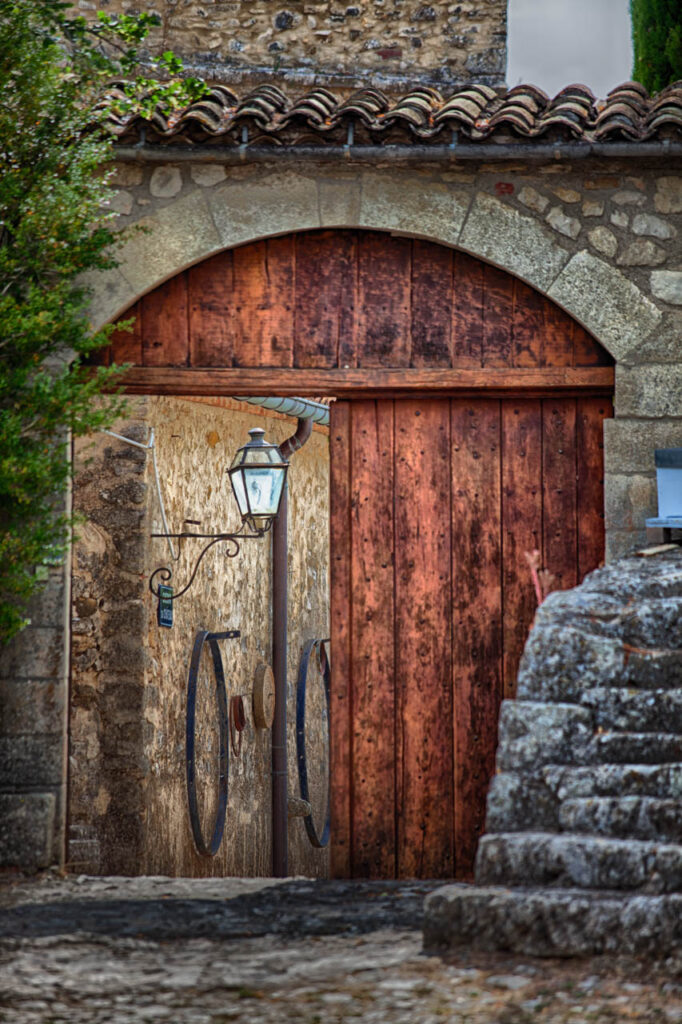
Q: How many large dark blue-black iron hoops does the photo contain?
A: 2